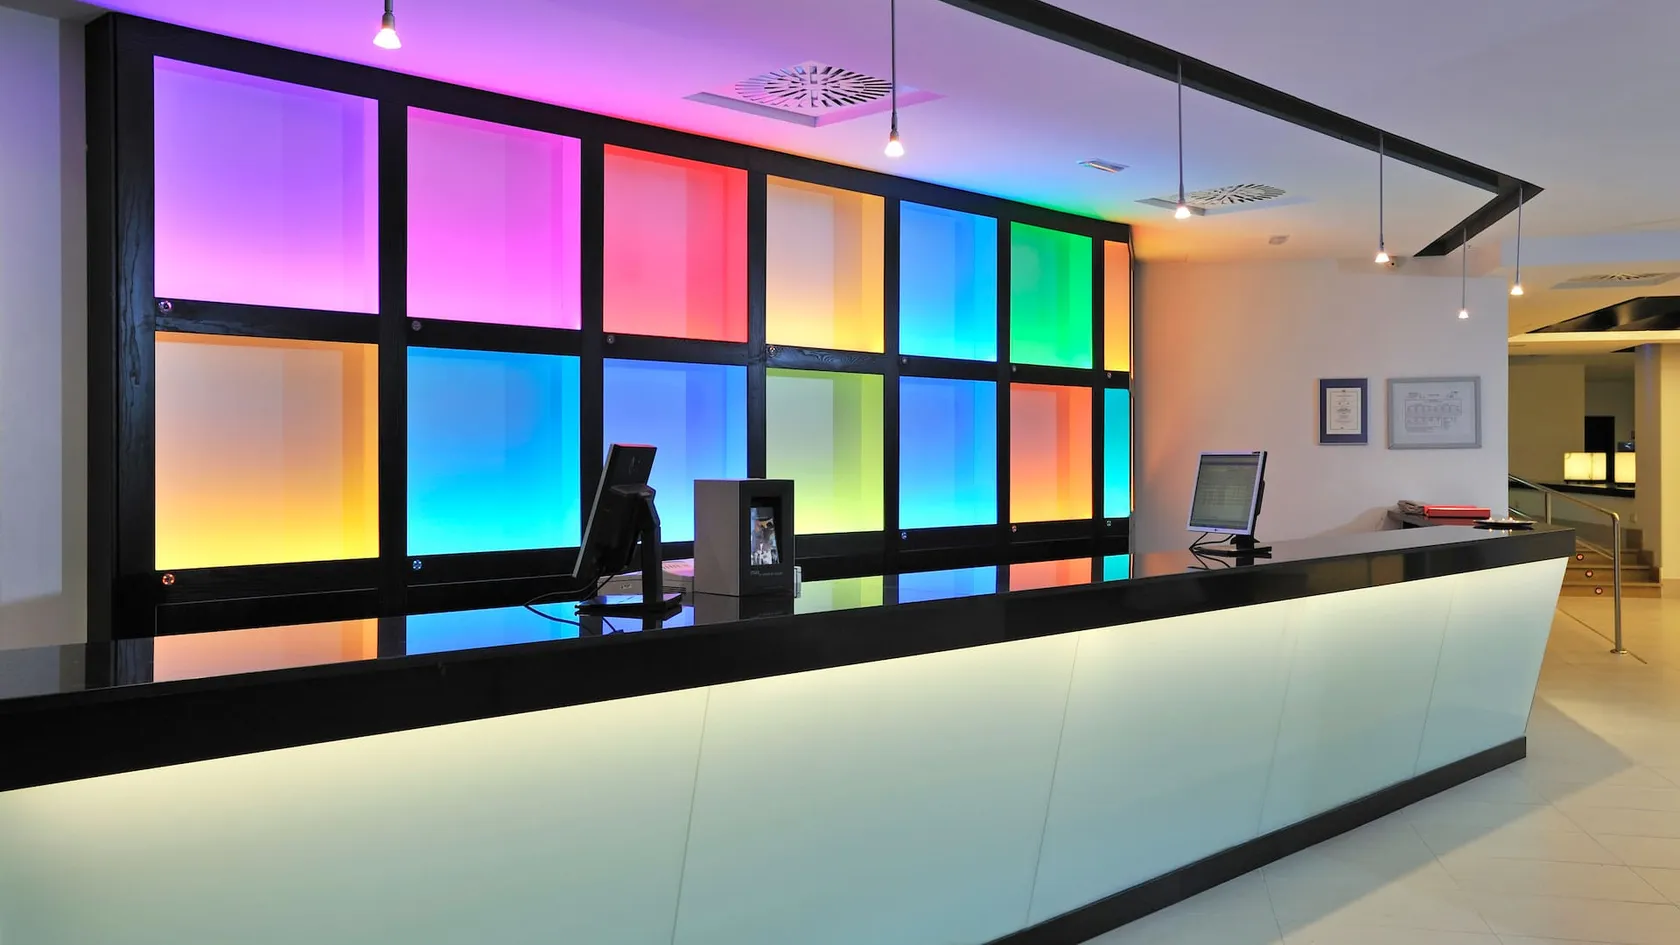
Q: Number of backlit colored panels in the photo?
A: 14